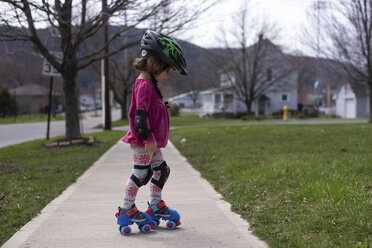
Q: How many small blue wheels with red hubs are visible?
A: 4